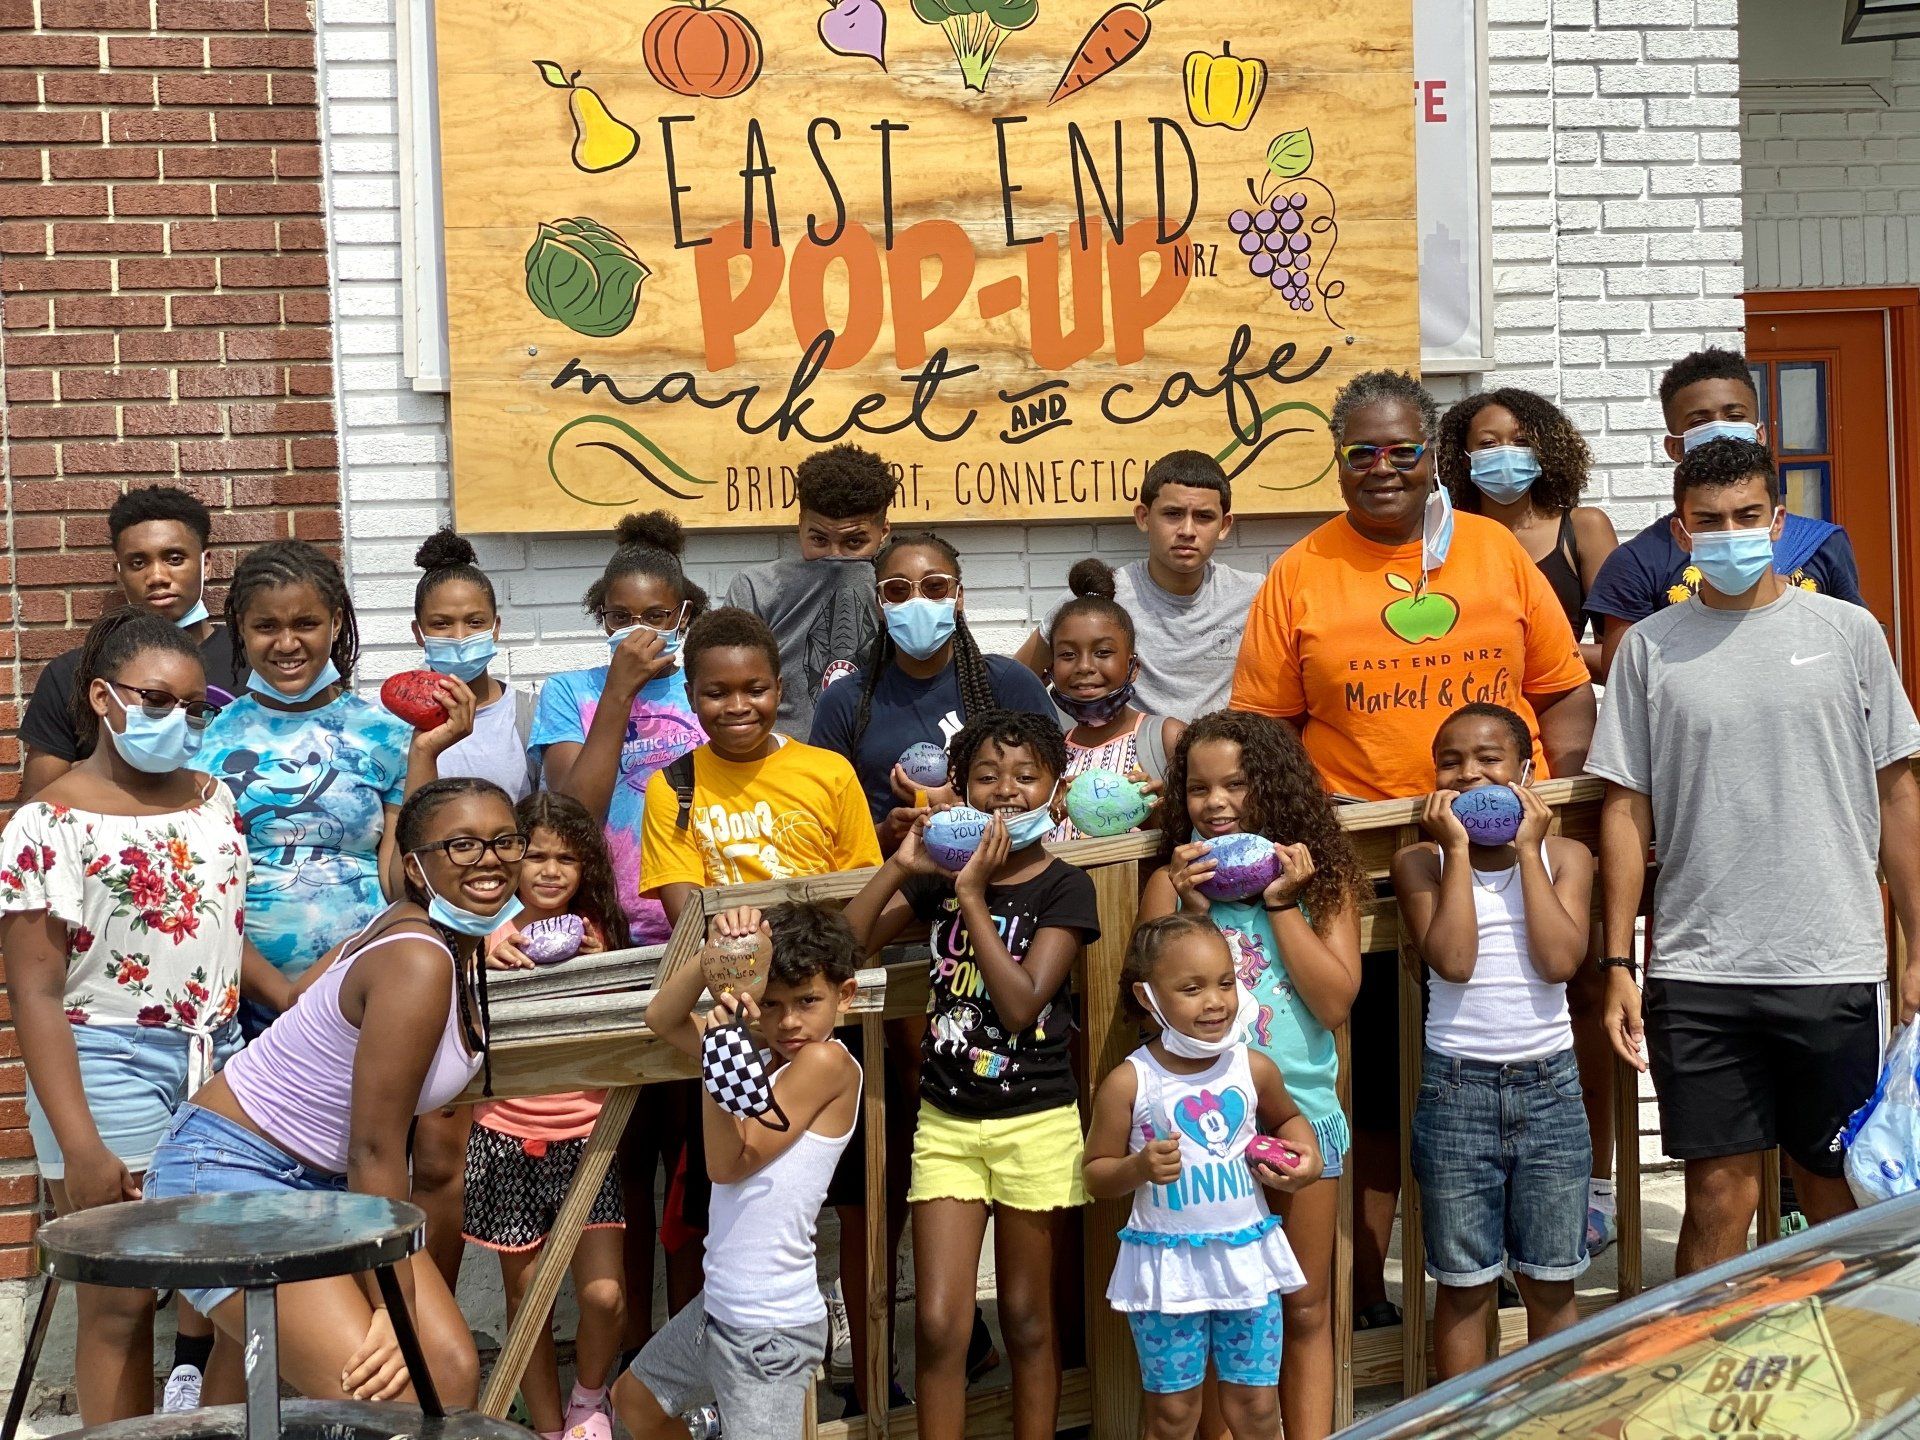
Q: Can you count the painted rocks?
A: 9